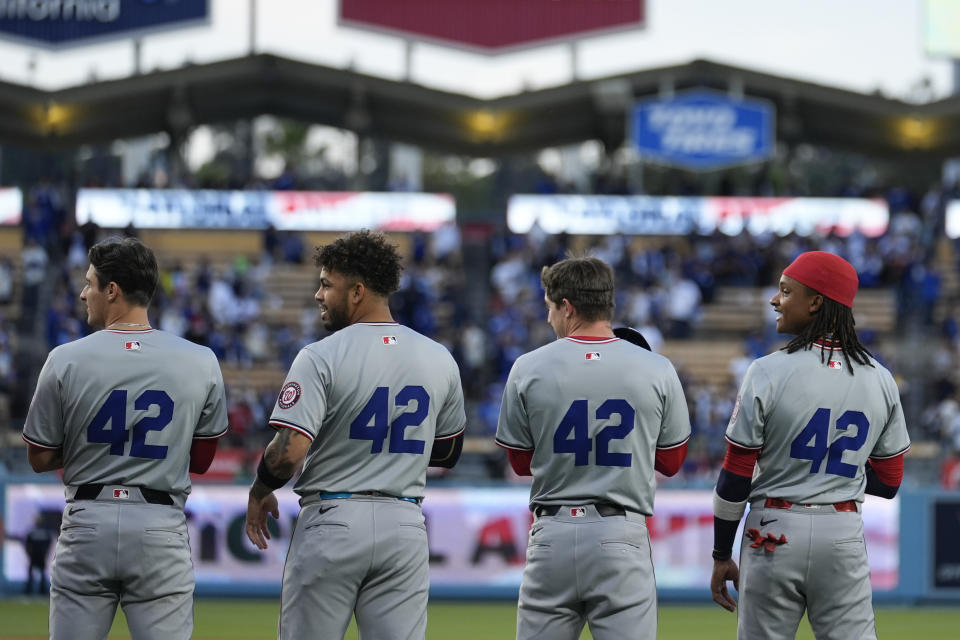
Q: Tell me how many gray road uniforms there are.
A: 4